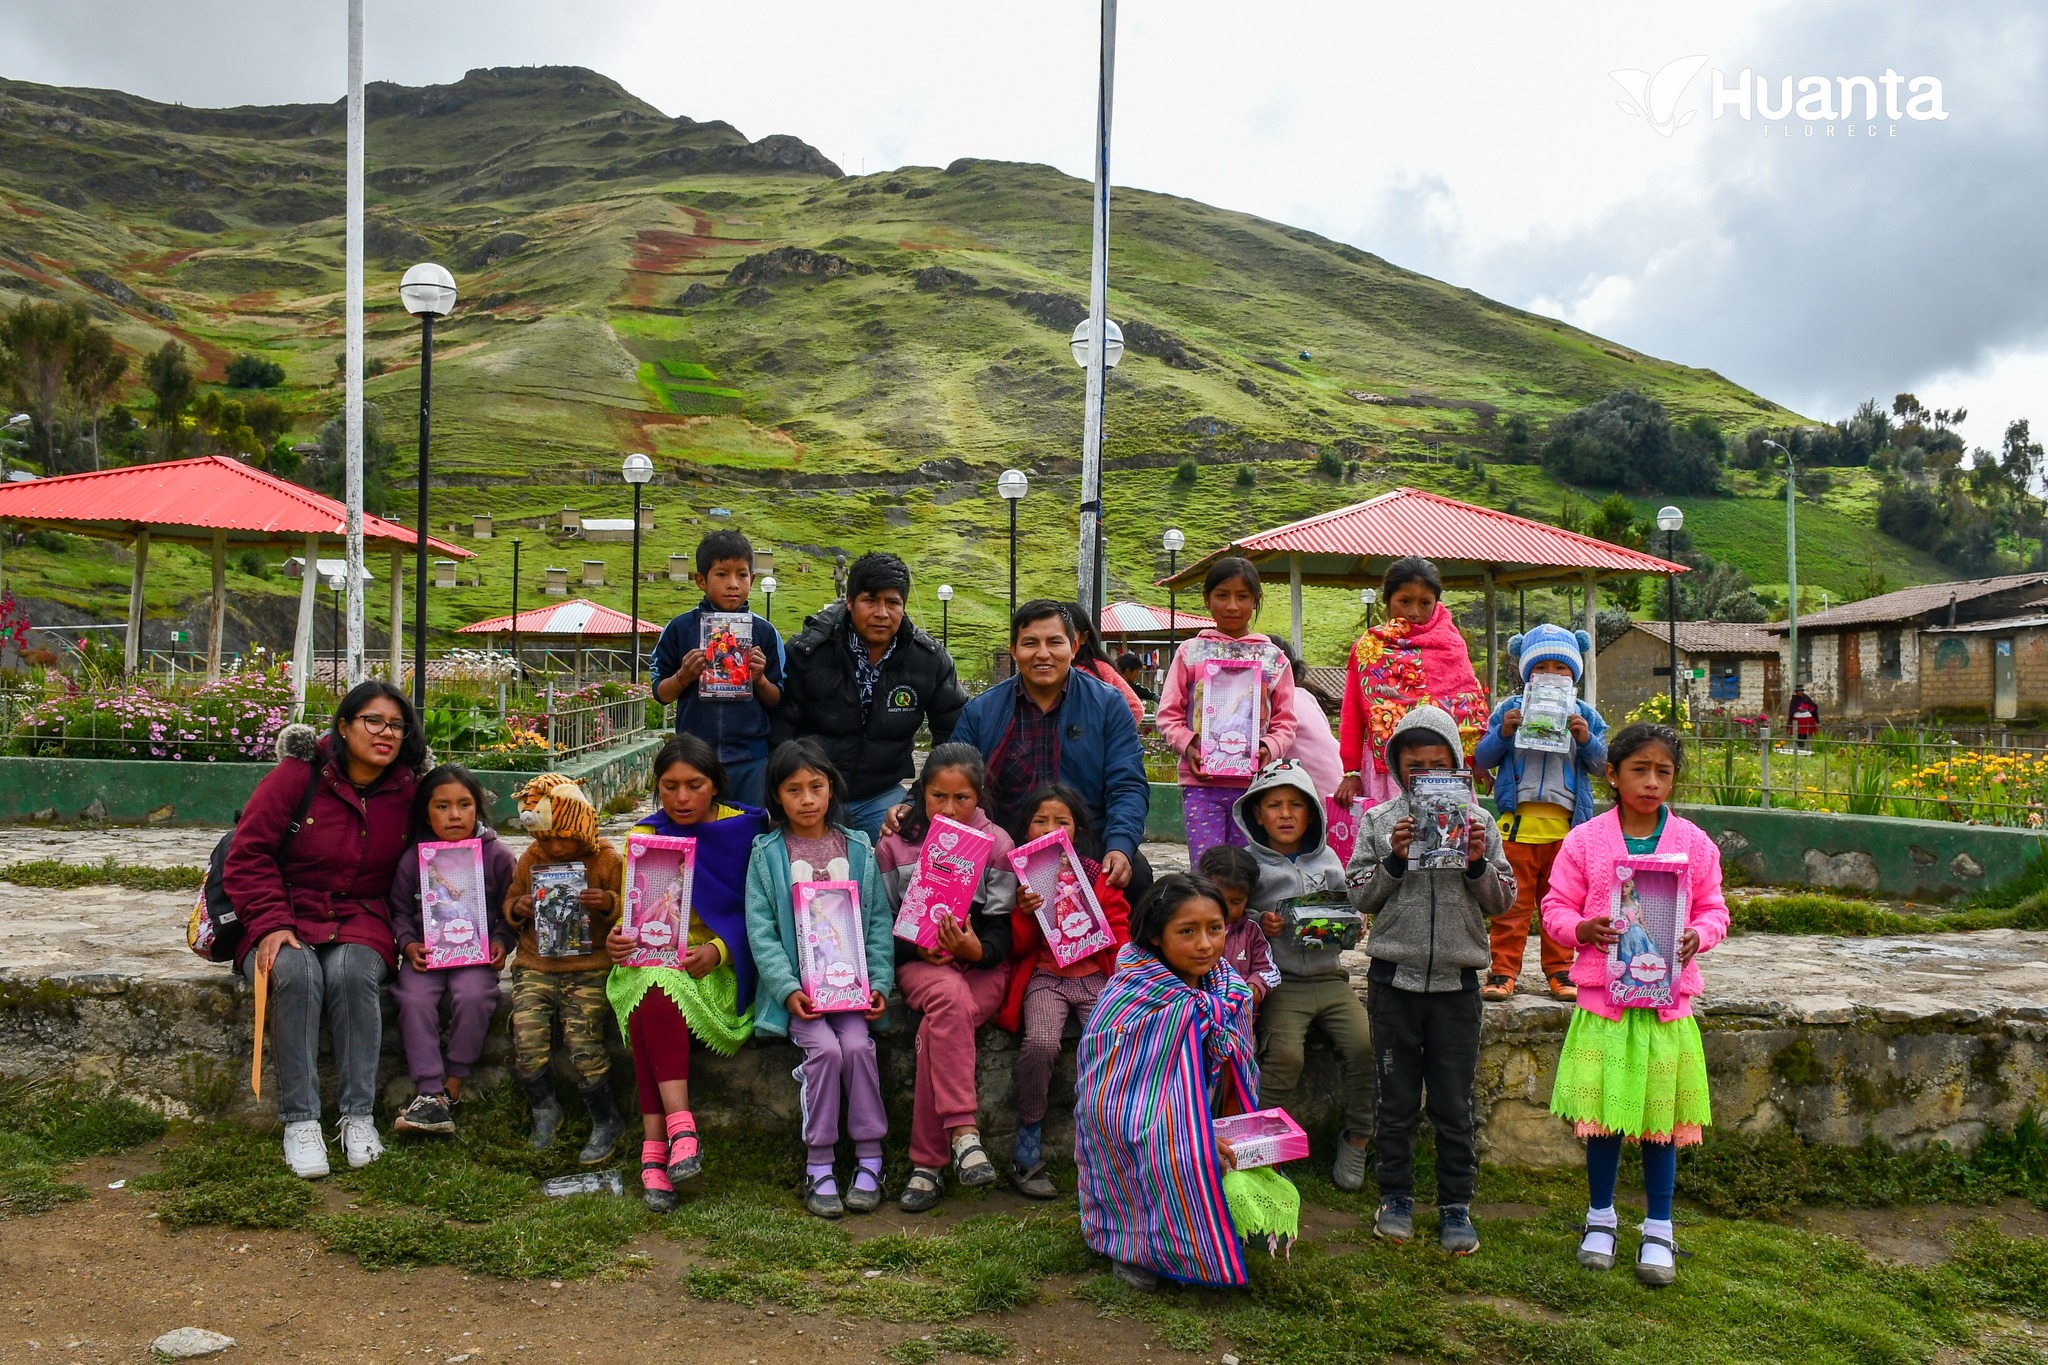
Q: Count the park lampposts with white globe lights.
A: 10